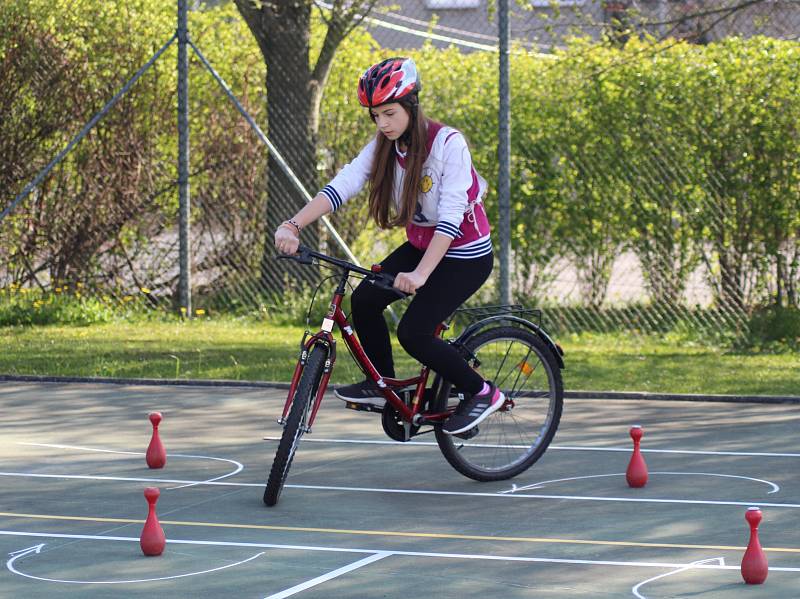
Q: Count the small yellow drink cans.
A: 0